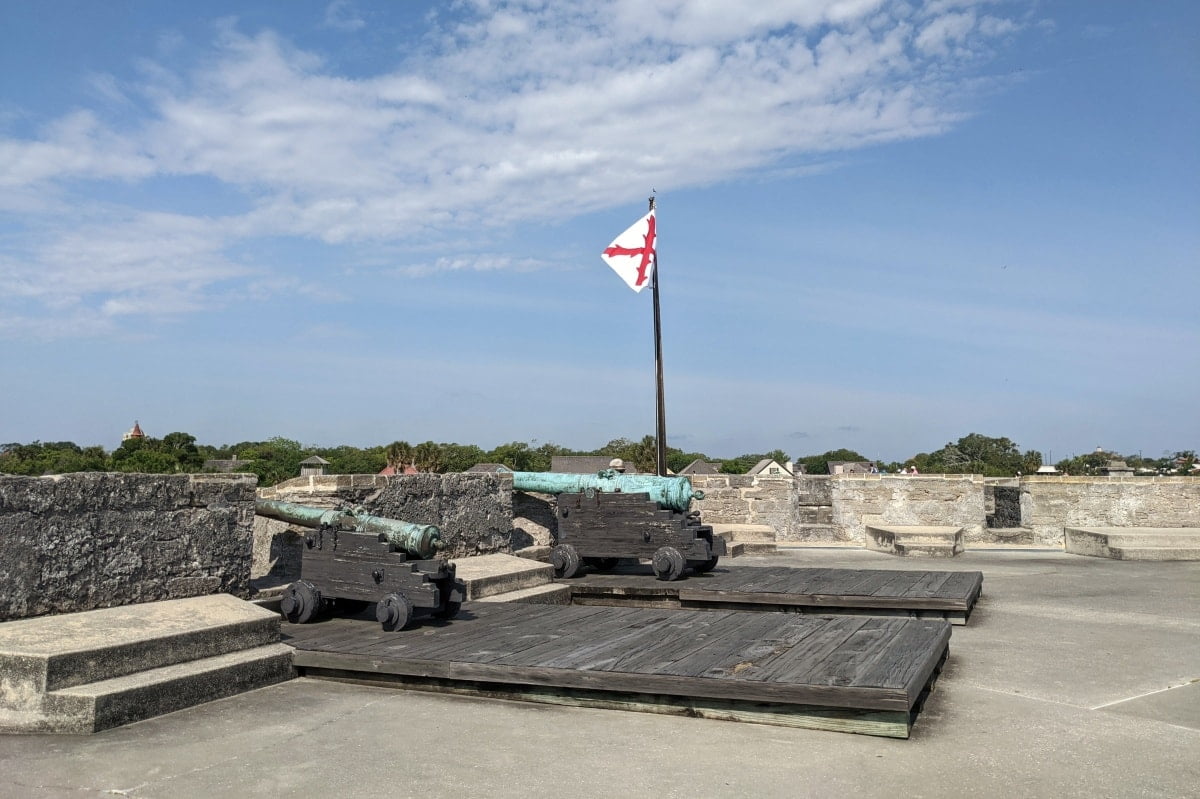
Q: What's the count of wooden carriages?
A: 2